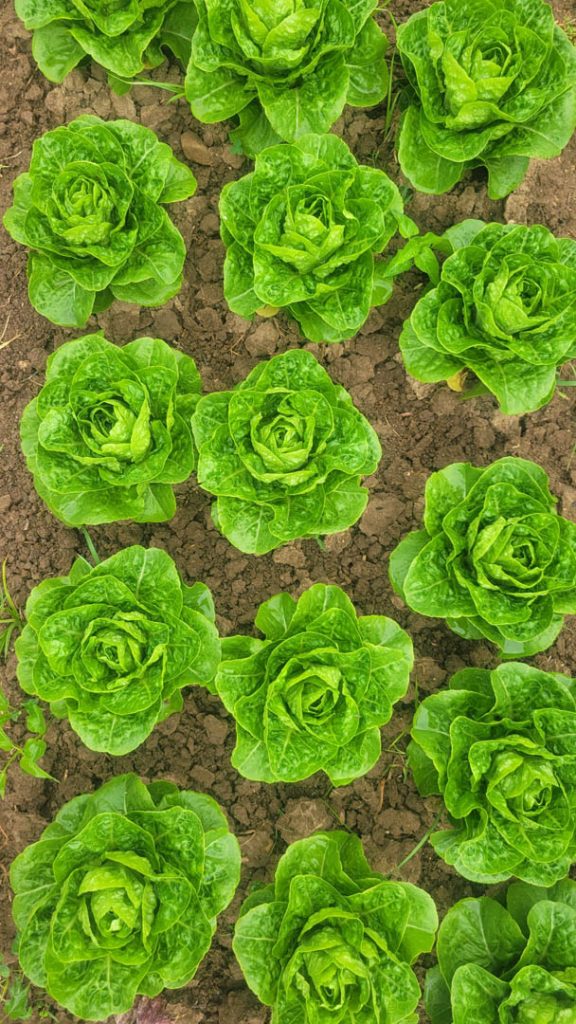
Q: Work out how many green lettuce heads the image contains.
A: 15